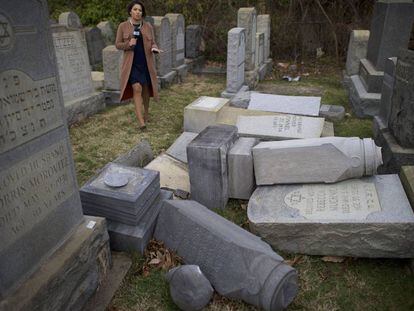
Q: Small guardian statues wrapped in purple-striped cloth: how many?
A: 0